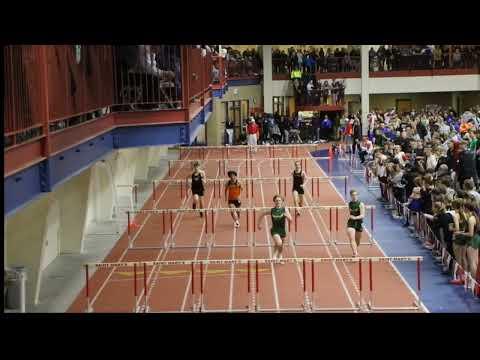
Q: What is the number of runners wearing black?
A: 2